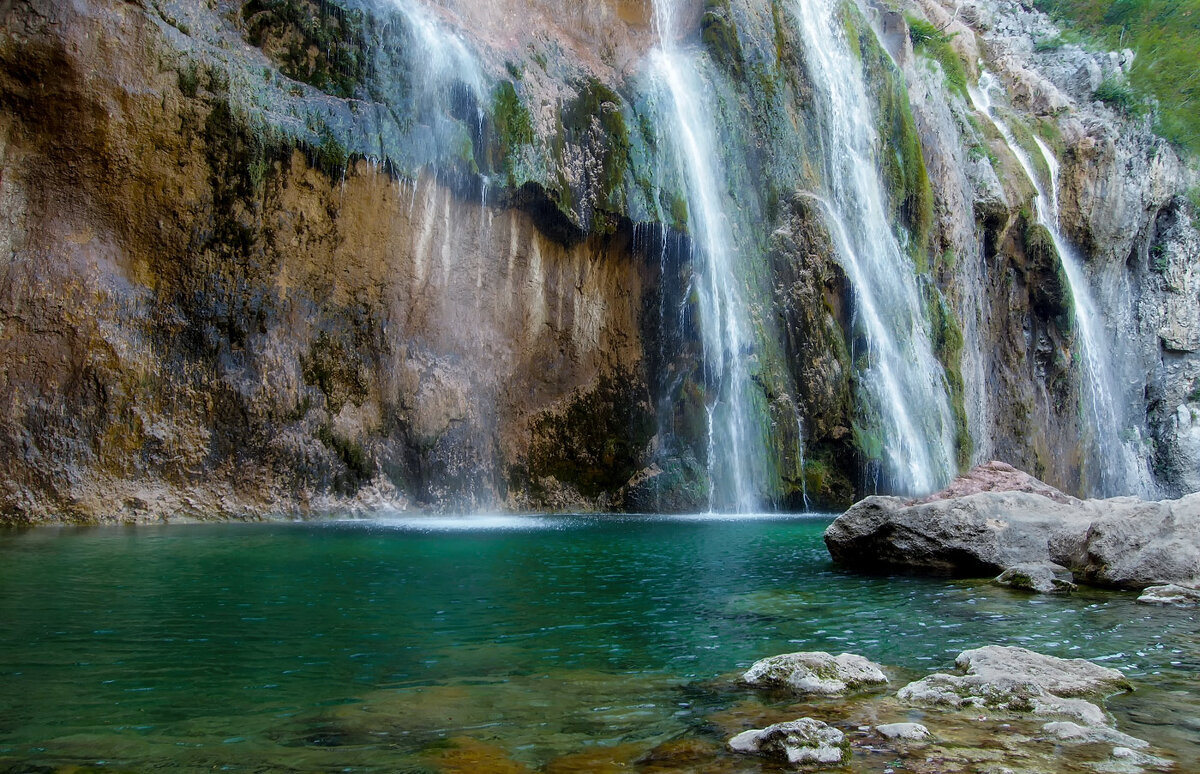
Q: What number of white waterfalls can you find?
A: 4